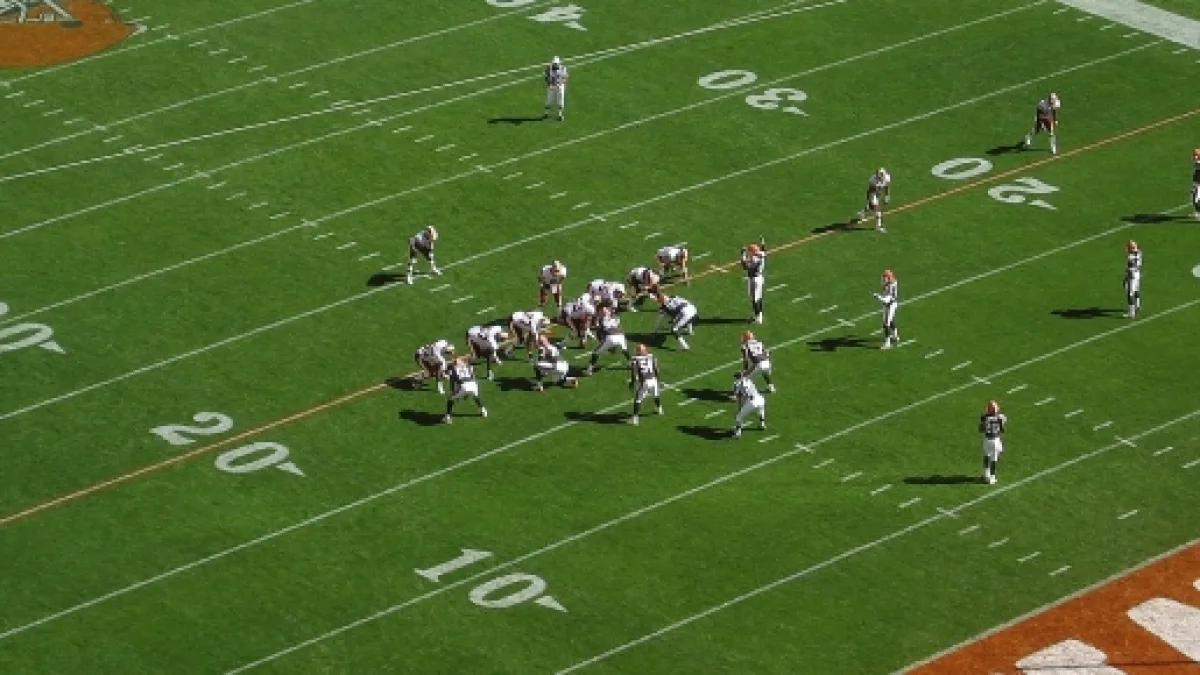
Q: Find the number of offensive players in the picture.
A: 11